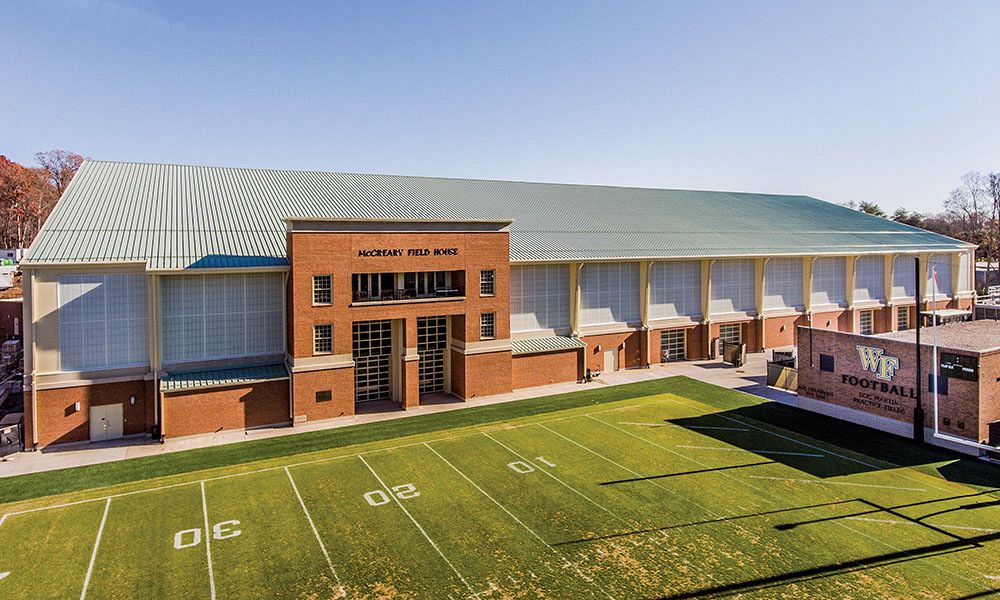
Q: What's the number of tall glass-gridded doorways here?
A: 2